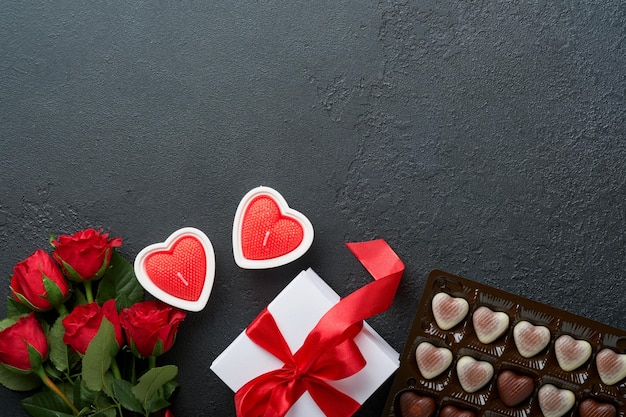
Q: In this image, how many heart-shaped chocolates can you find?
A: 12